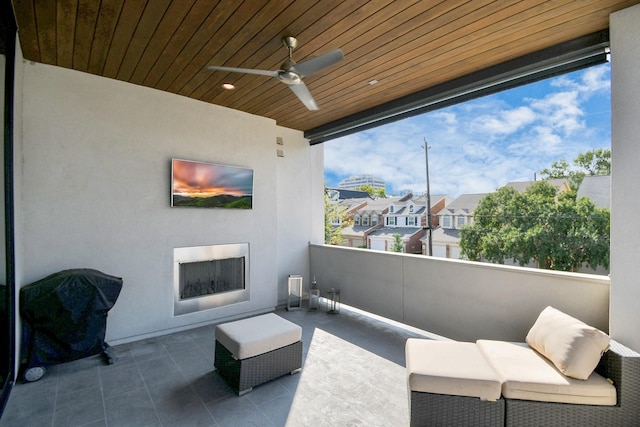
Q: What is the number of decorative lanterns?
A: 3